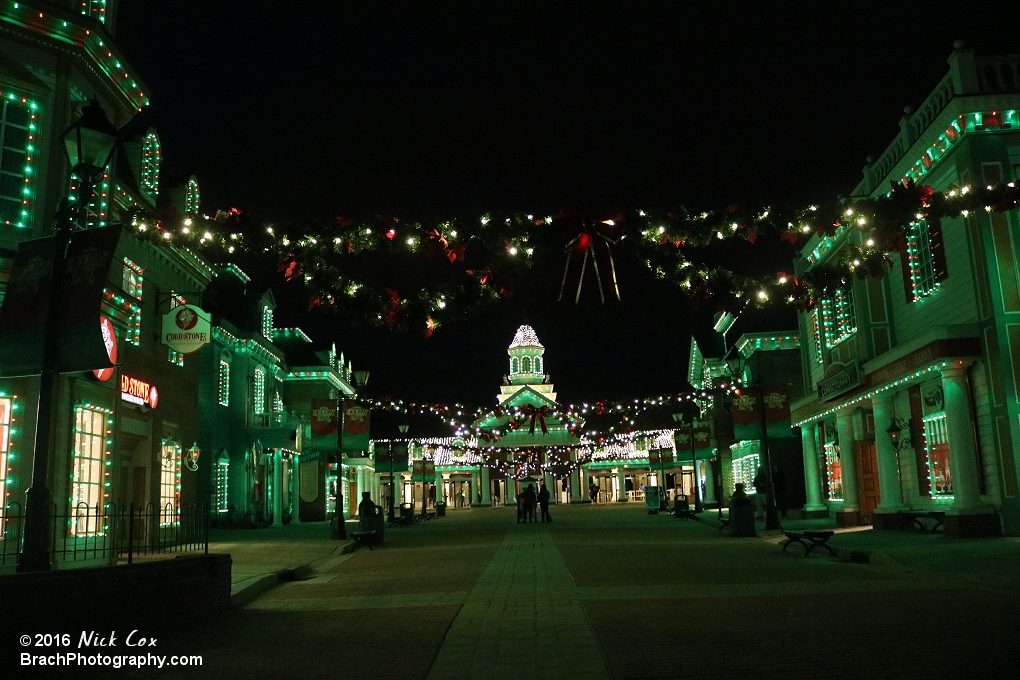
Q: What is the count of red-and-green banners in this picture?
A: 14